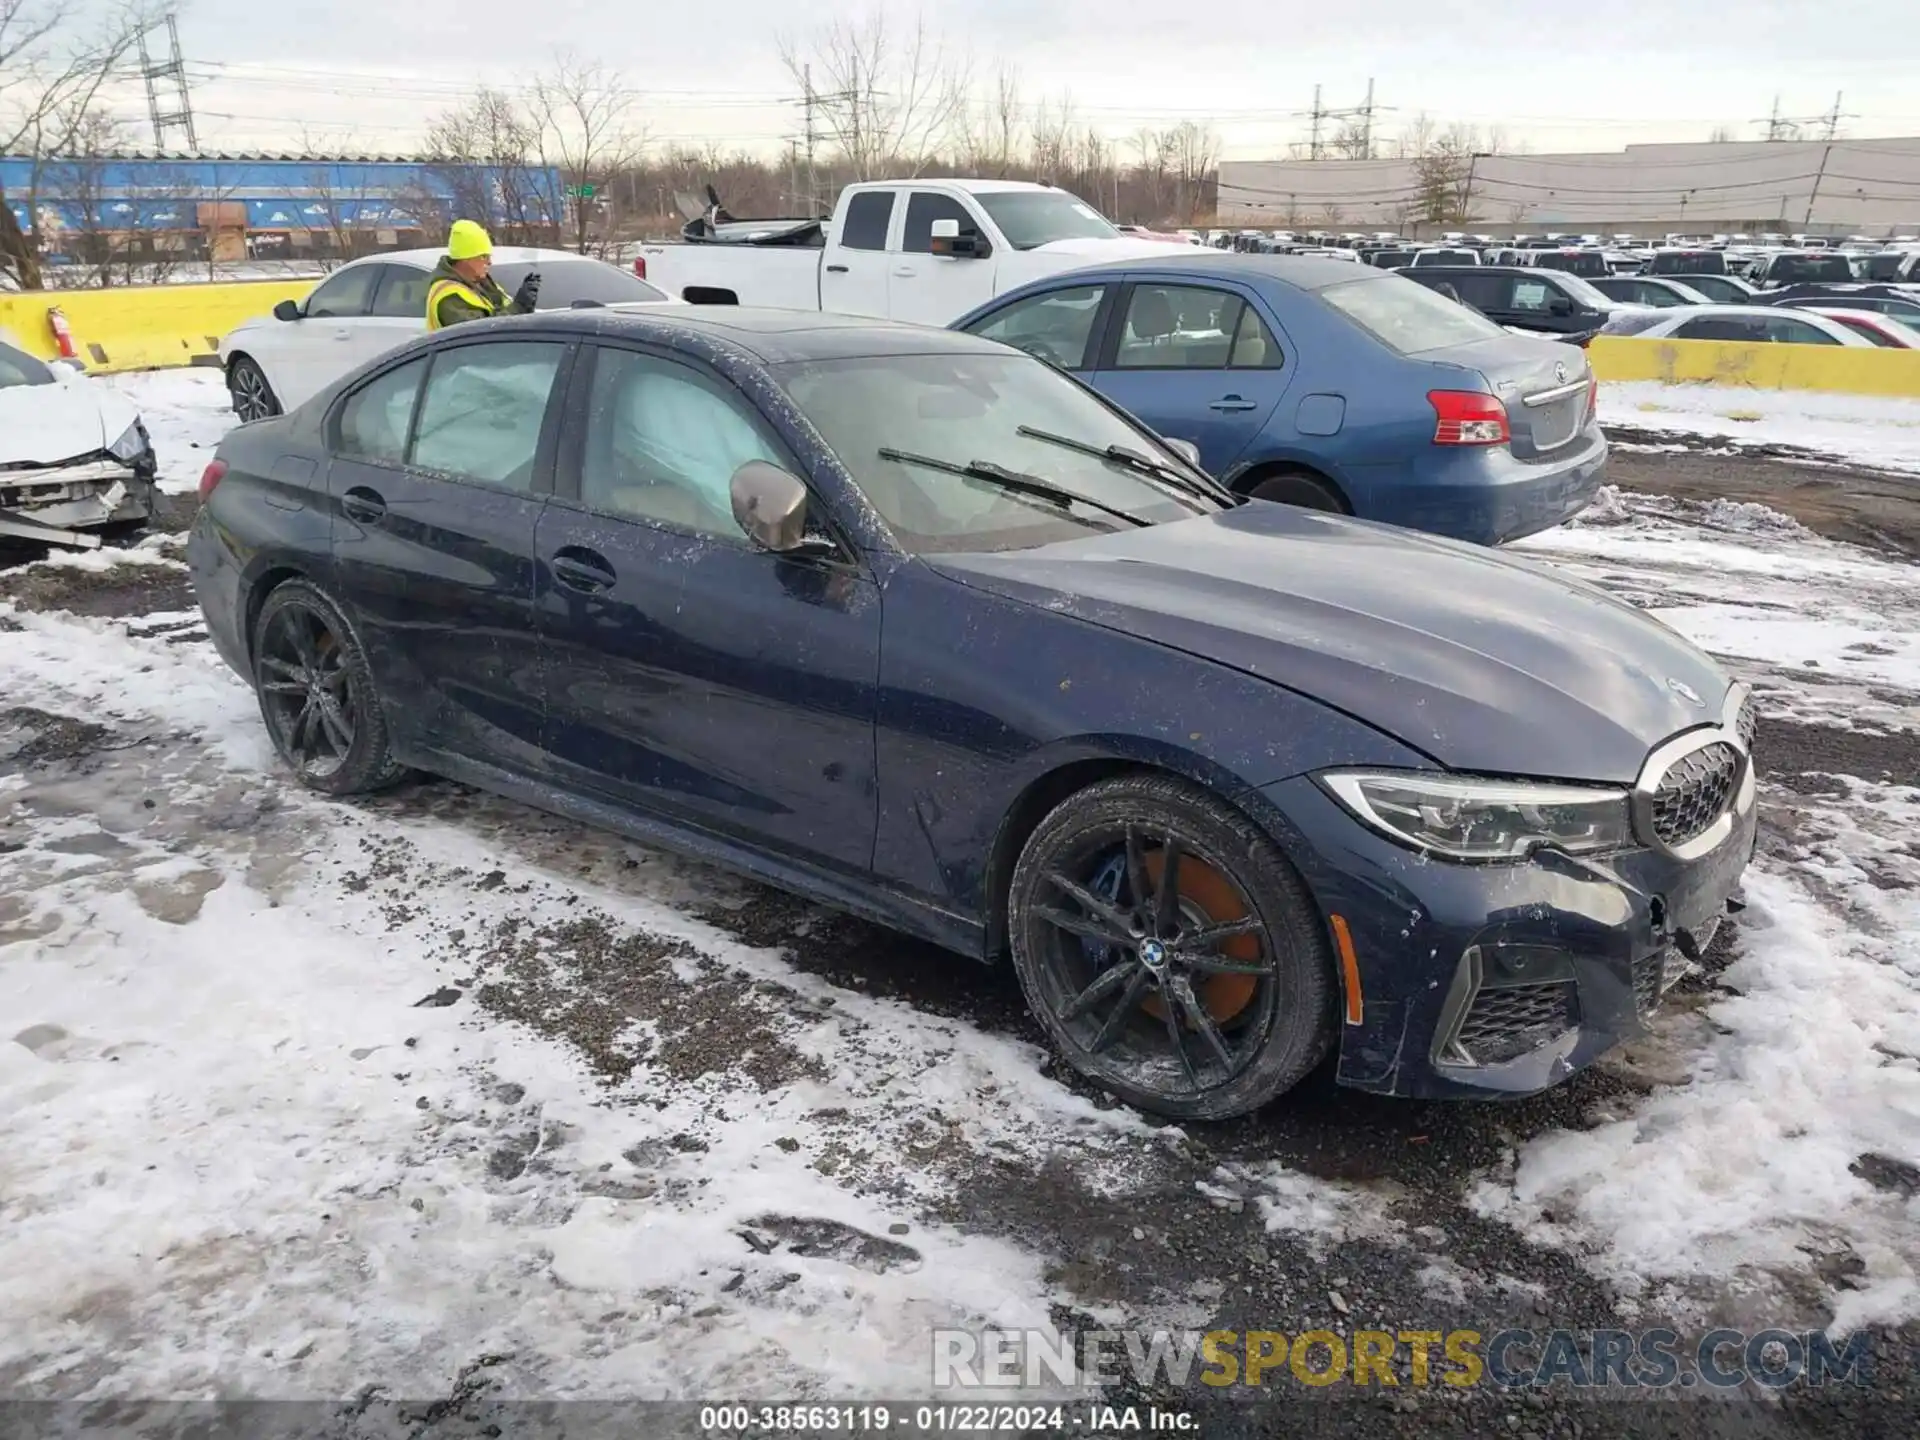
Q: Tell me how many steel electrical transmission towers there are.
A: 4